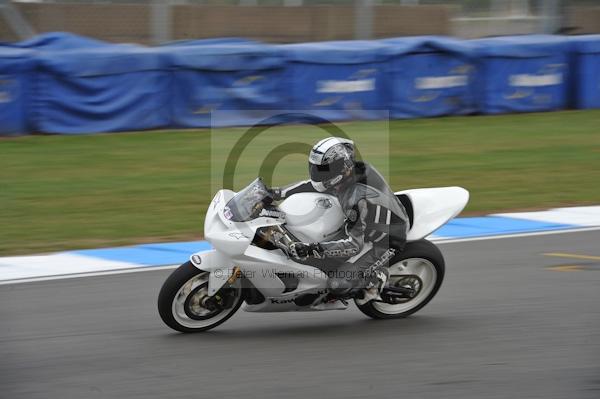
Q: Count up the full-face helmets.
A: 1